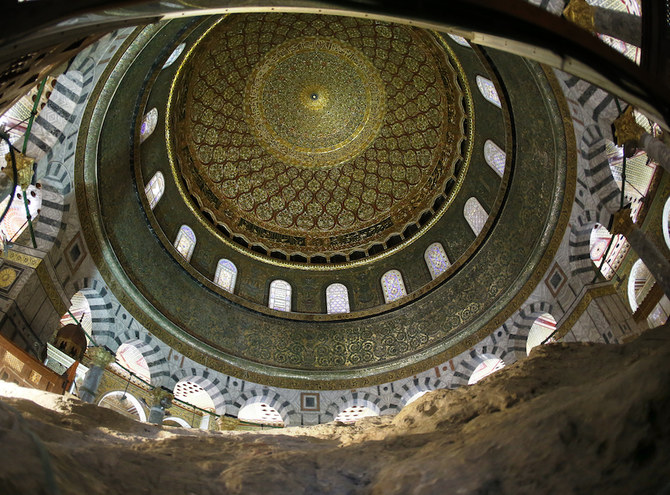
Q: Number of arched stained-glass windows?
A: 13